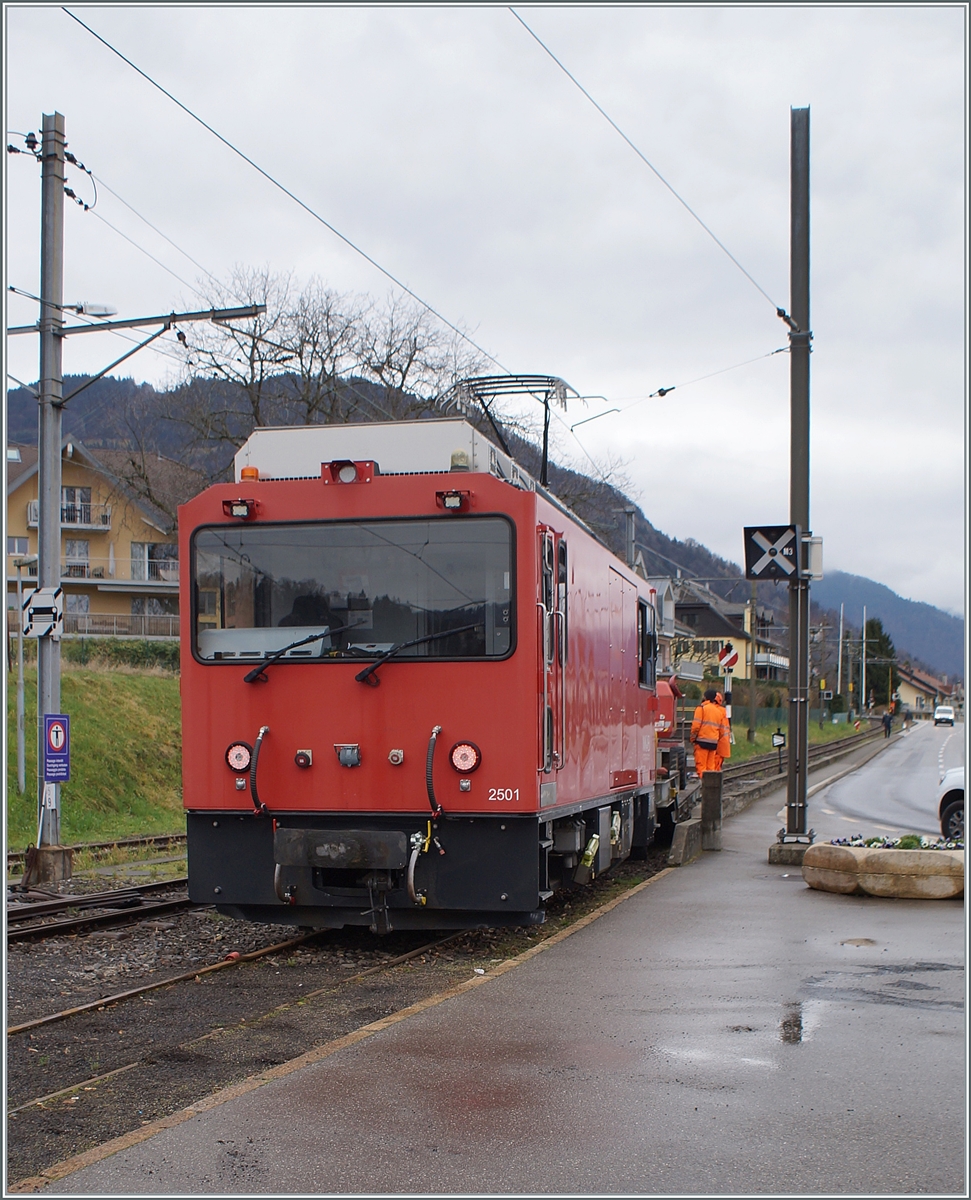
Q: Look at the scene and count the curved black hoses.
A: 2